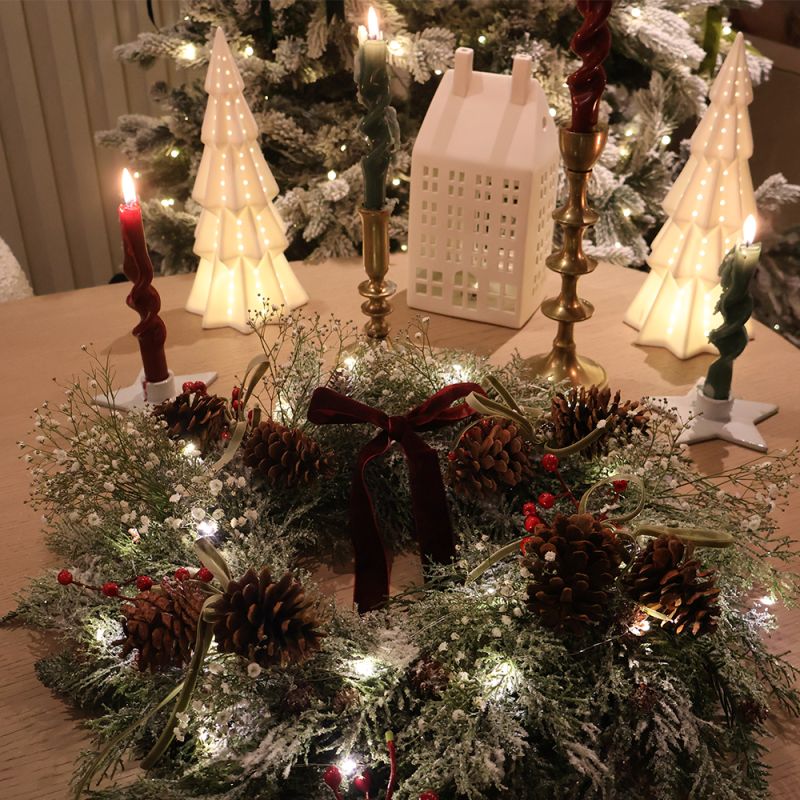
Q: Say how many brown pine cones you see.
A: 8